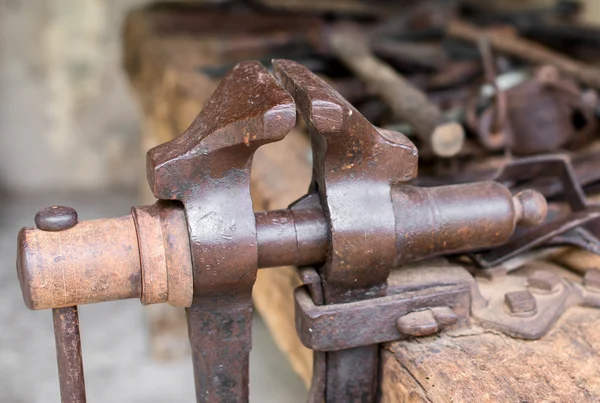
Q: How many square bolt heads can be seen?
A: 3